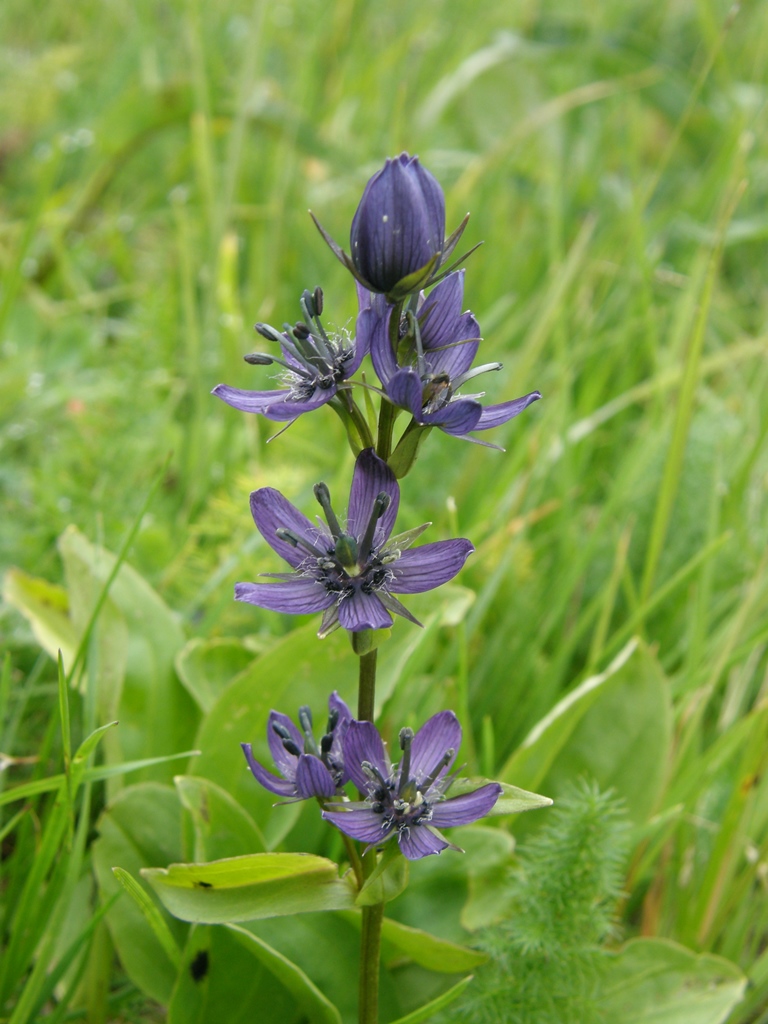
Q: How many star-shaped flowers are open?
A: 5